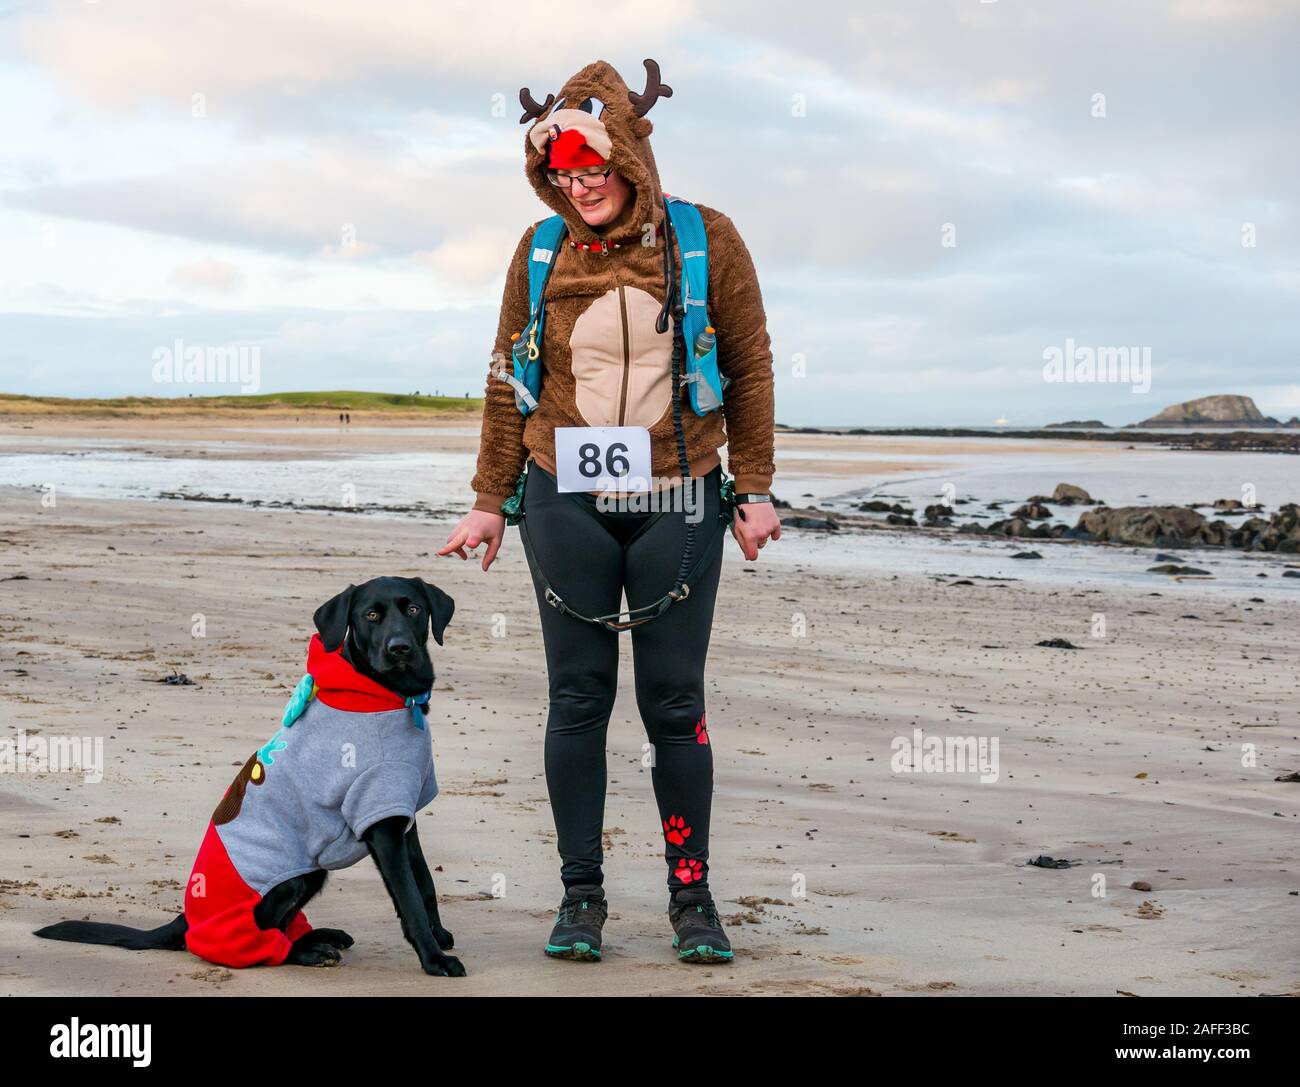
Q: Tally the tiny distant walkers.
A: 2